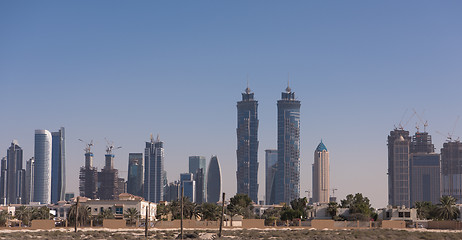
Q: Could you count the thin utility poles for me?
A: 4